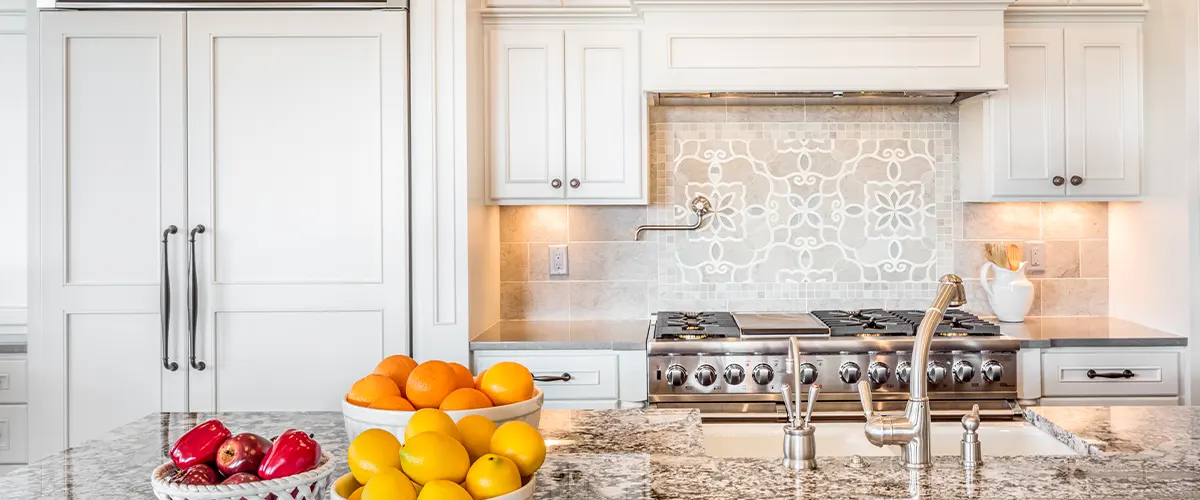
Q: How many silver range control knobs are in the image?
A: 11